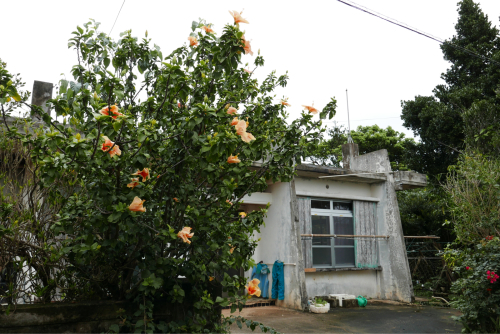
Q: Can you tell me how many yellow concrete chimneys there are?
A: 0